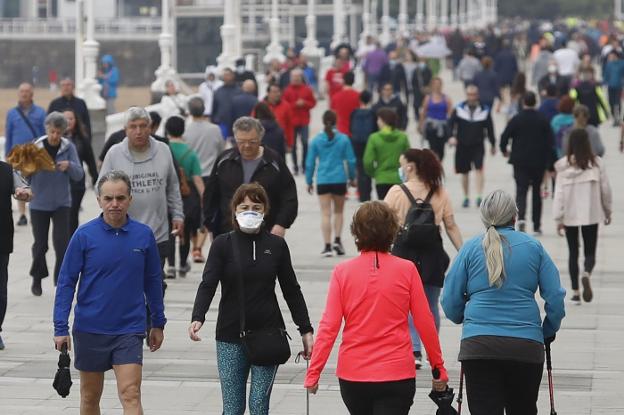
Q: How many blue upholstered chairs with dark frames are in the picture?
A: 0